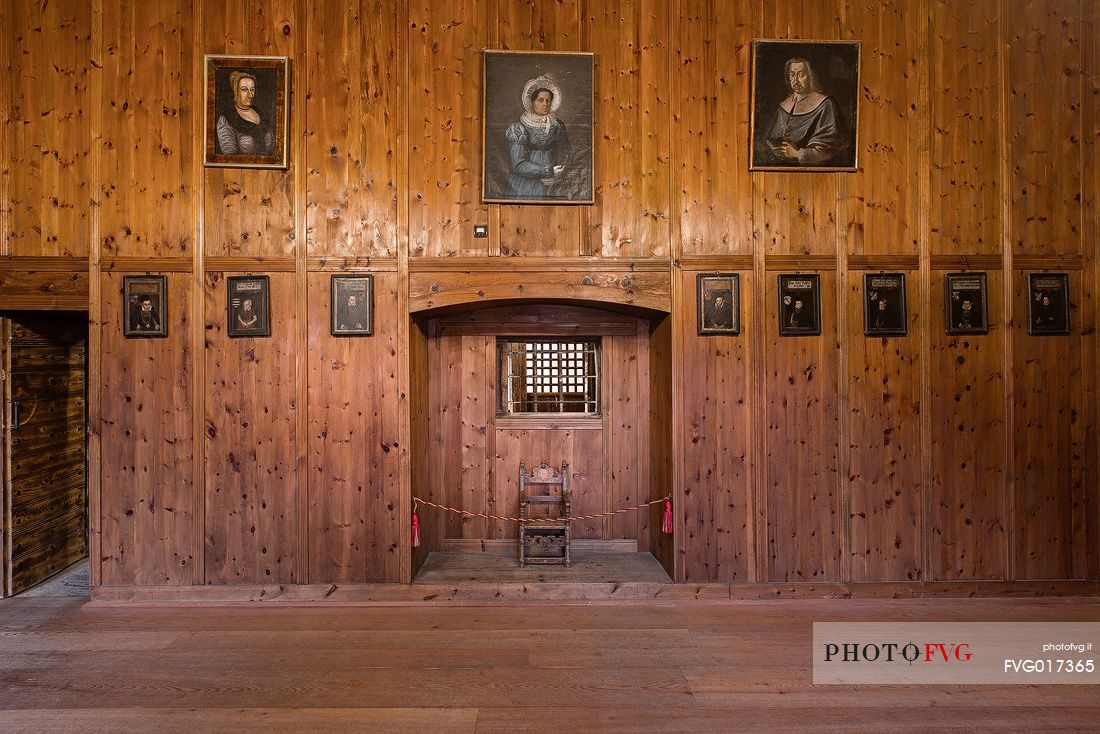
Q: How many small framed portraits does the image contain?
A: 8